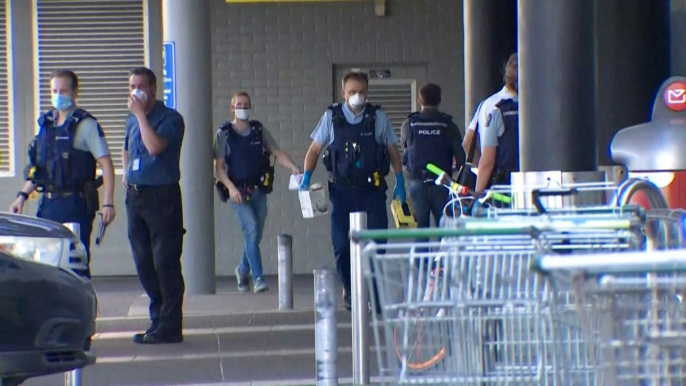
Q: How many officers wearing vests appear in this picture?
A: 5